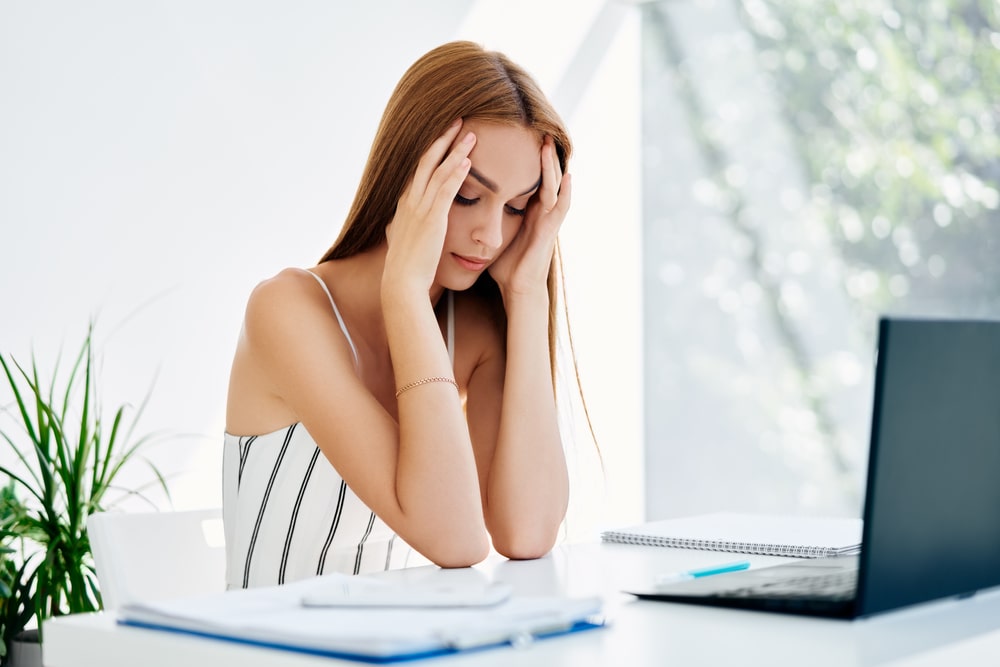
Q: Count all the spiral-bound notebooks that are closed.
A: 1